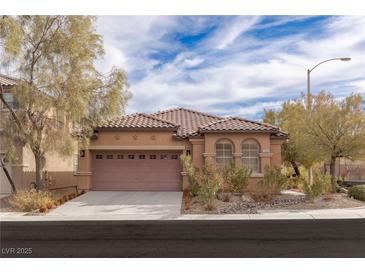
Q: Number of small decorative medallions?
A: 3